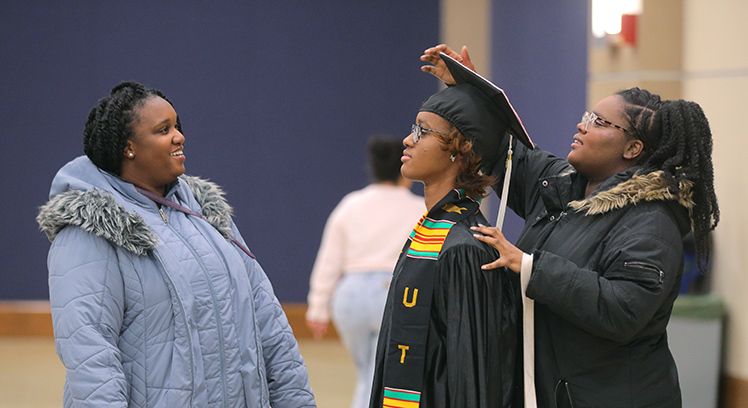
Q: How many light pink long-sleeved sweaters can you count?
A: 1